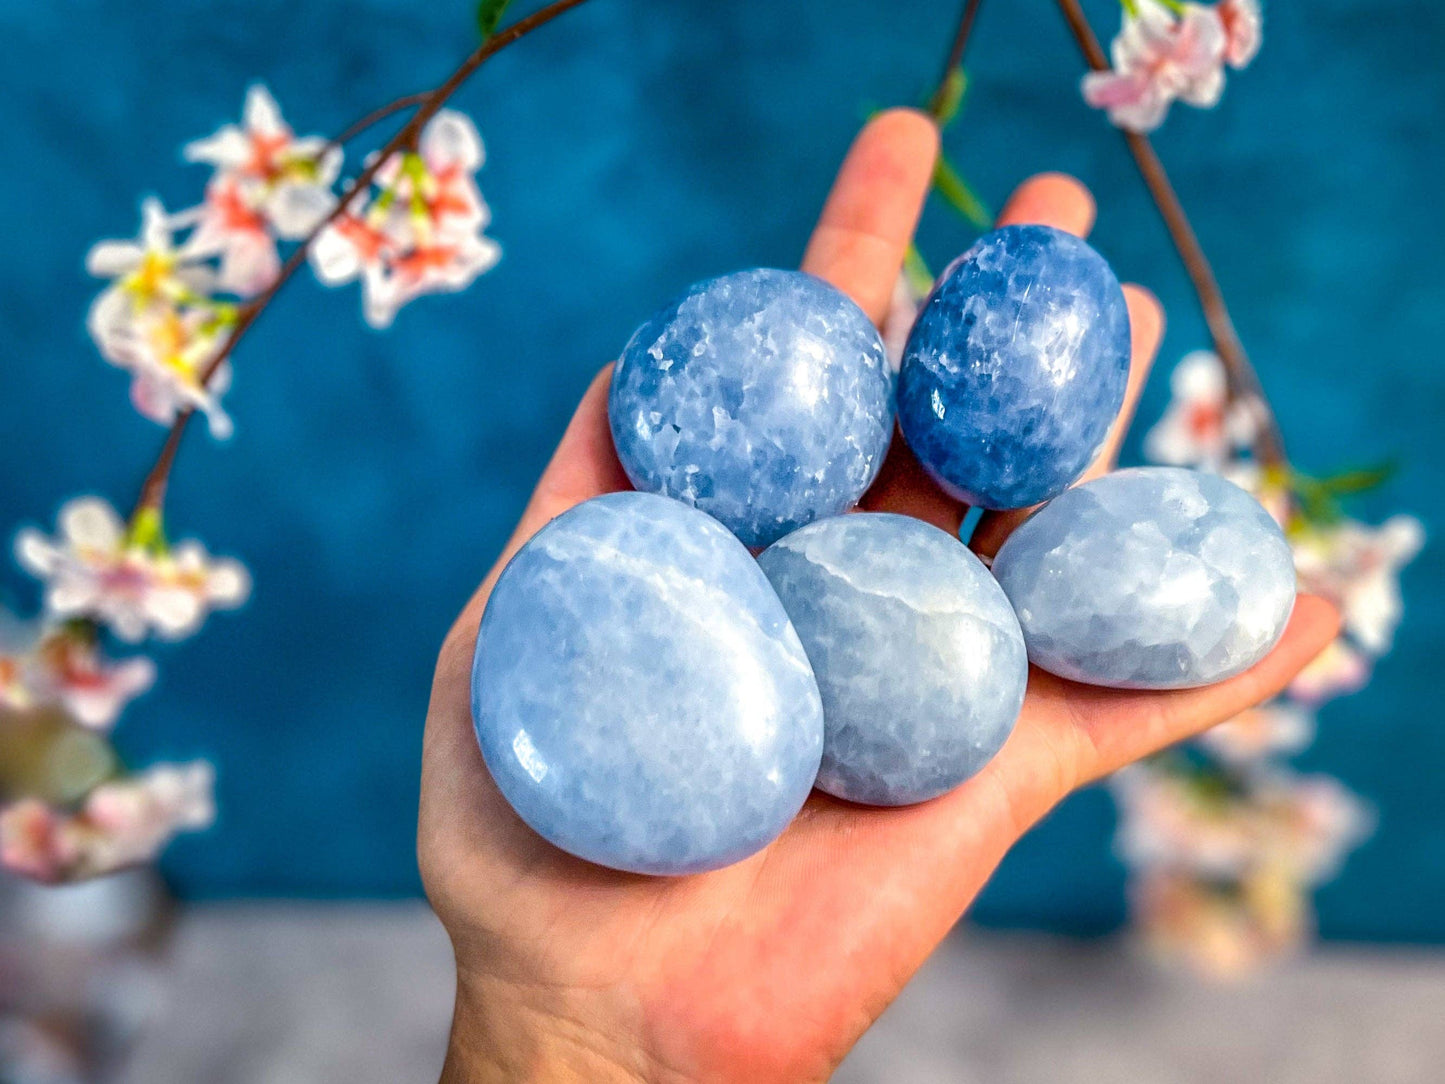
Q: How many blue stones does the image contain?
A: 5